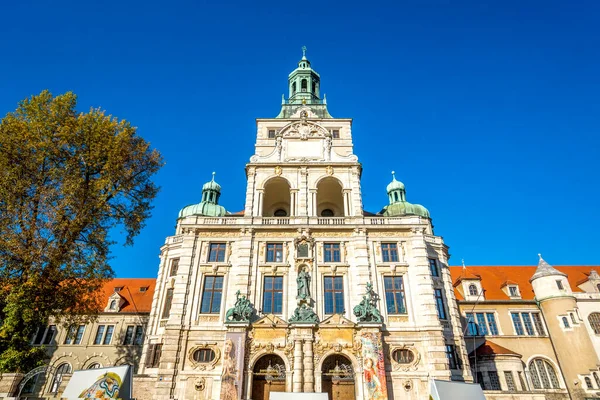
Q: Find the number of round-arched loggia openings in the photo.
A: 2